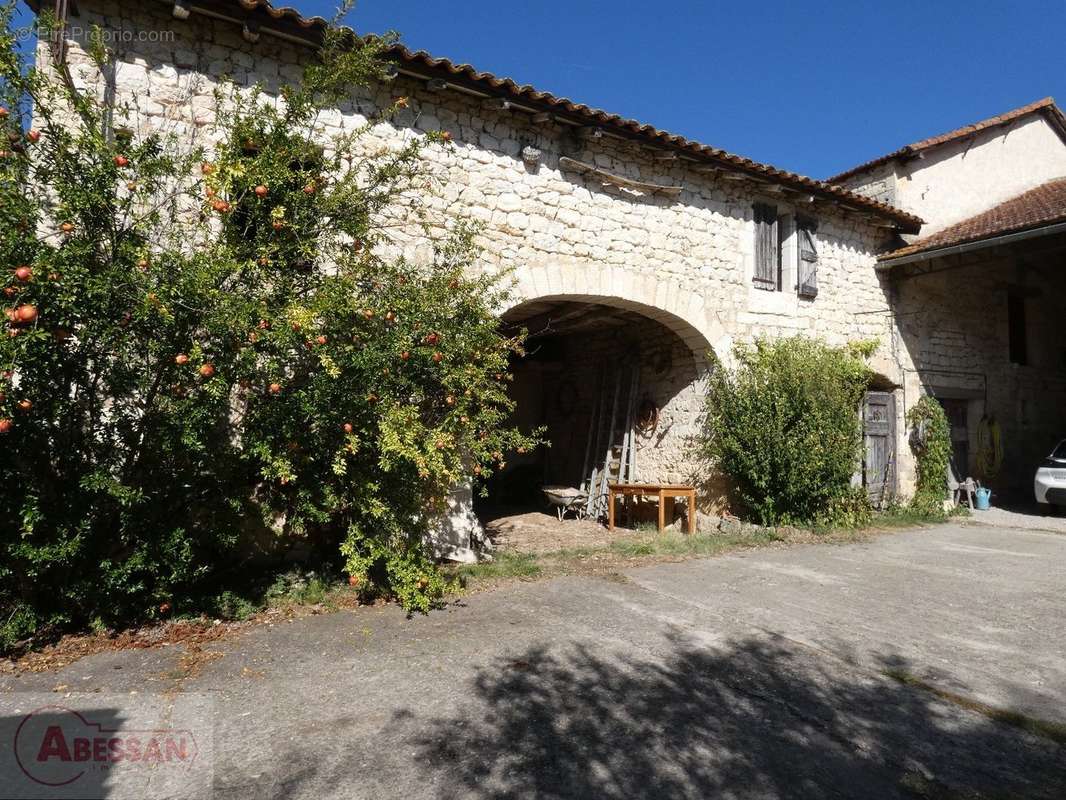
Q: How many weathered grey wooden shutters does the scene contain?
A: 2